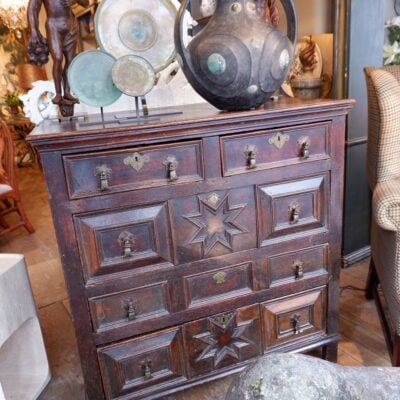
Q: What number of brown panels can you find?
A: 11